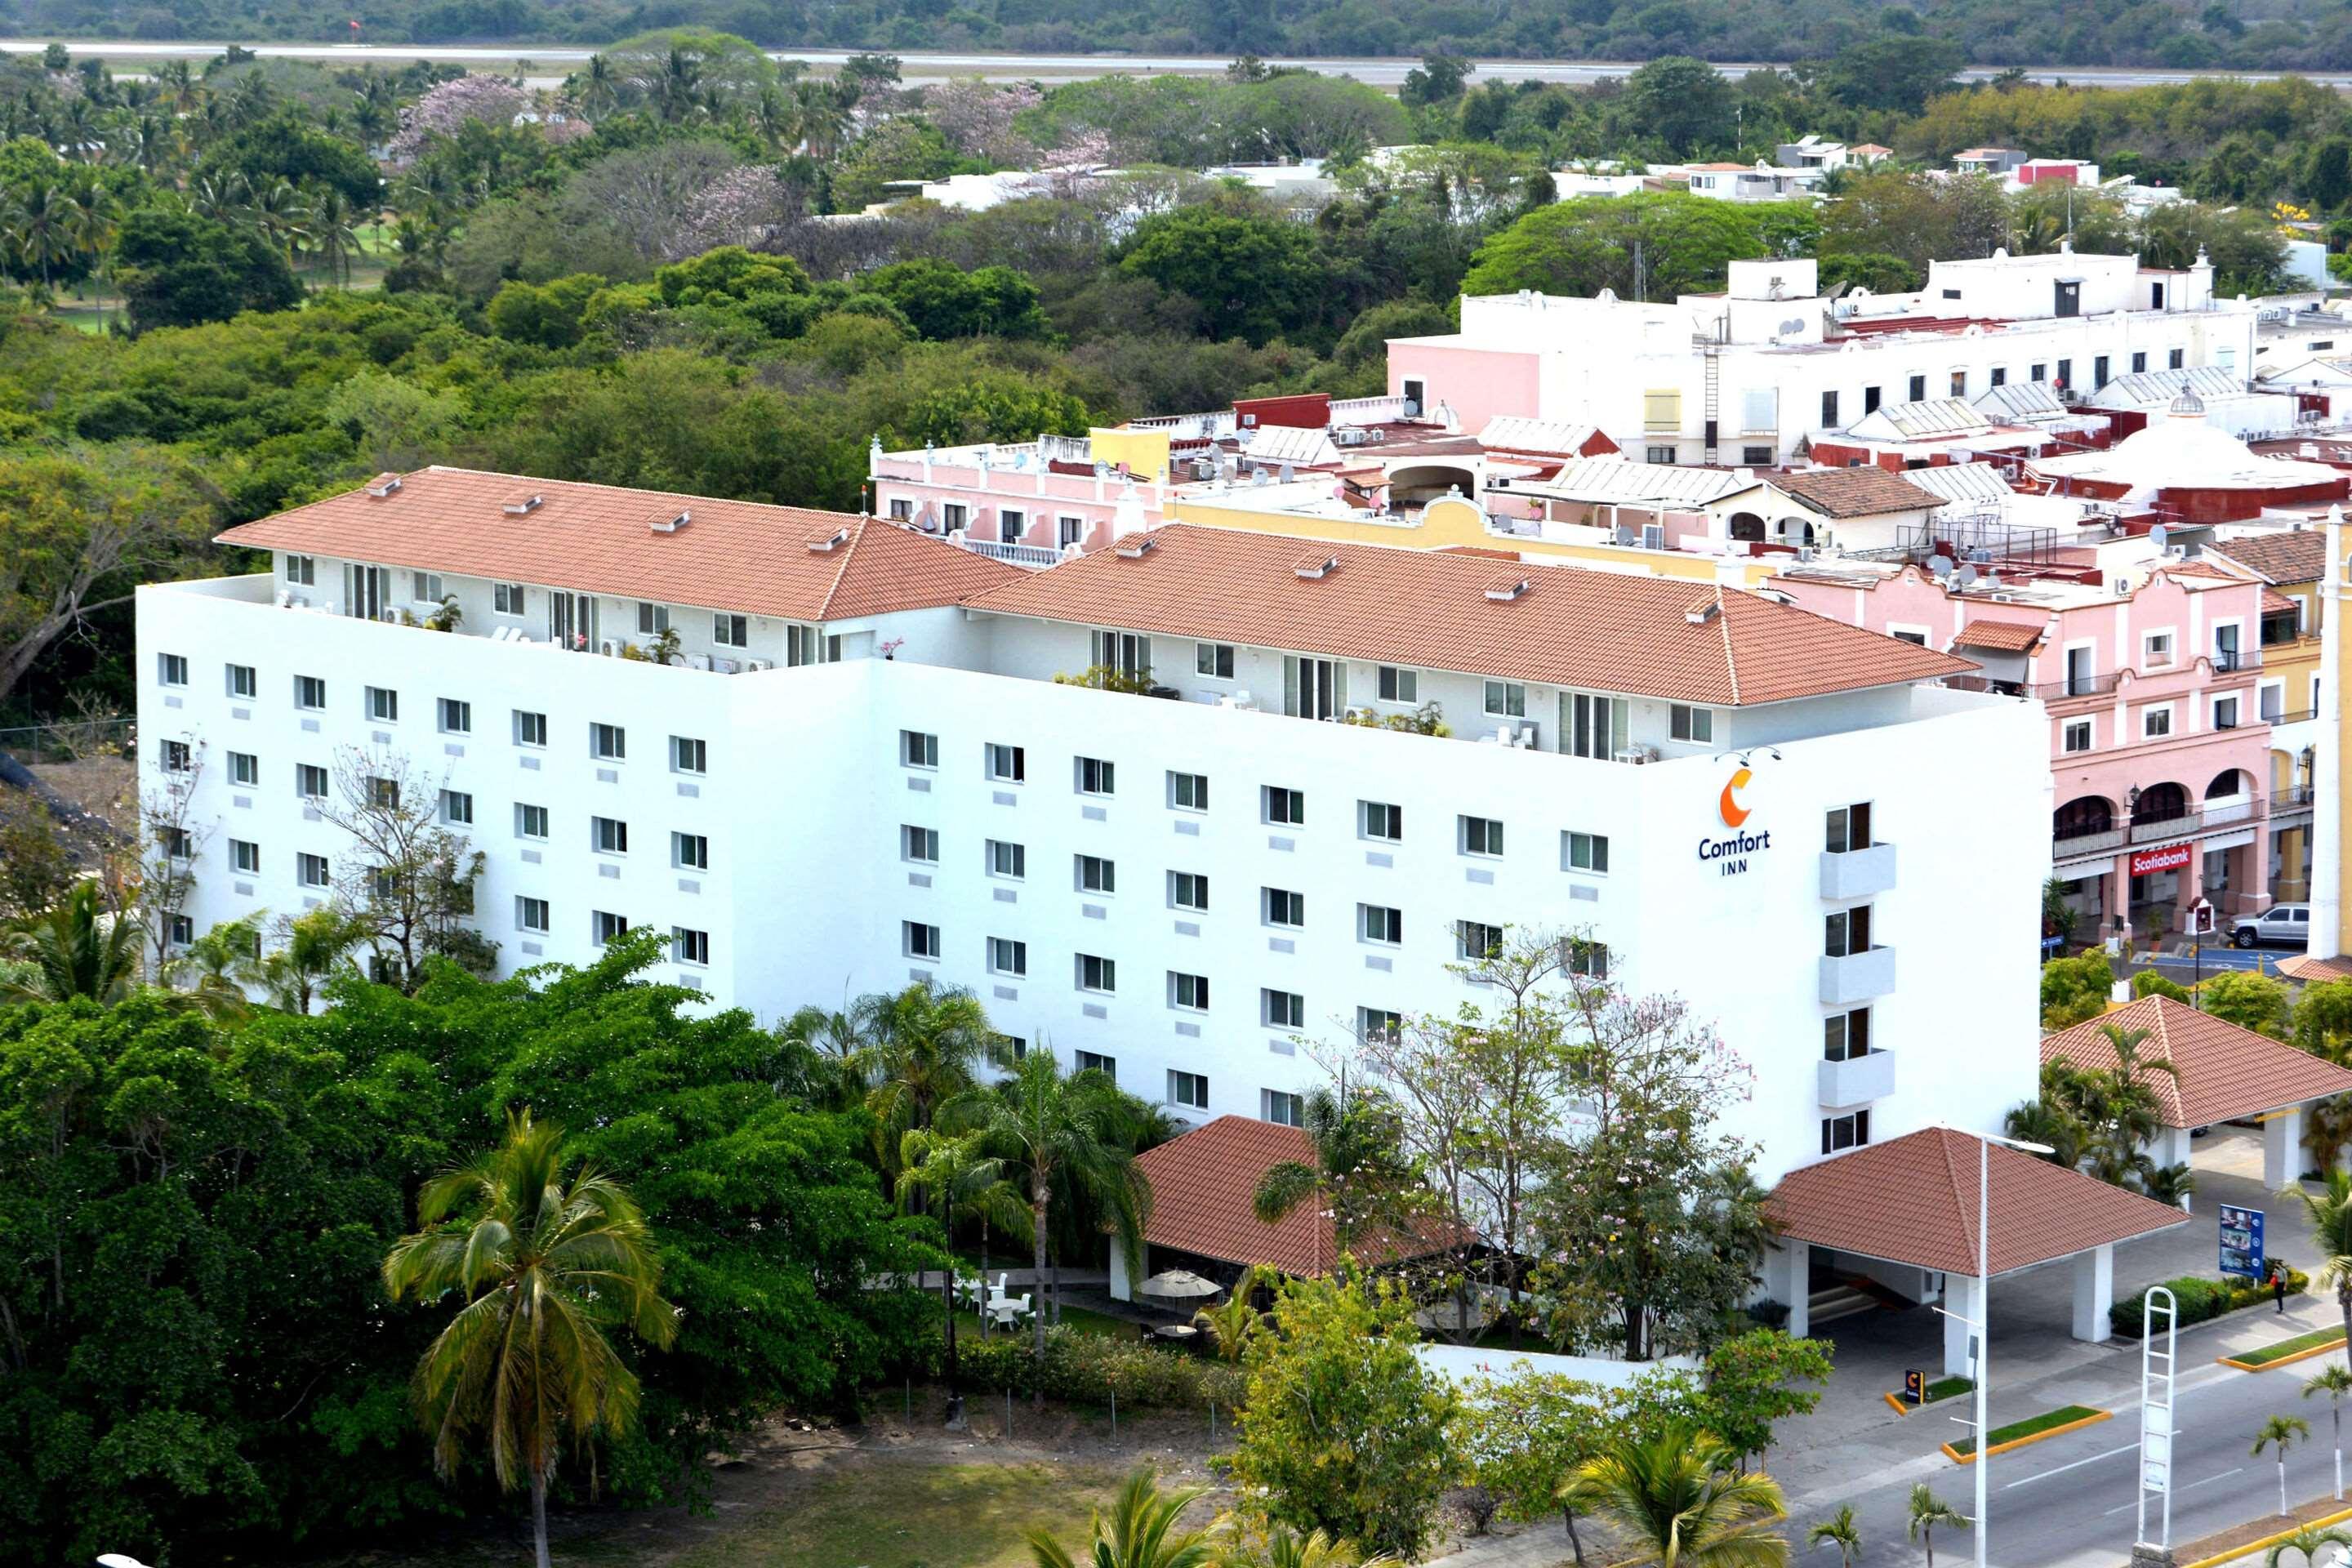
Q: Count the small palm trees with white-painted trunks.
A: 2